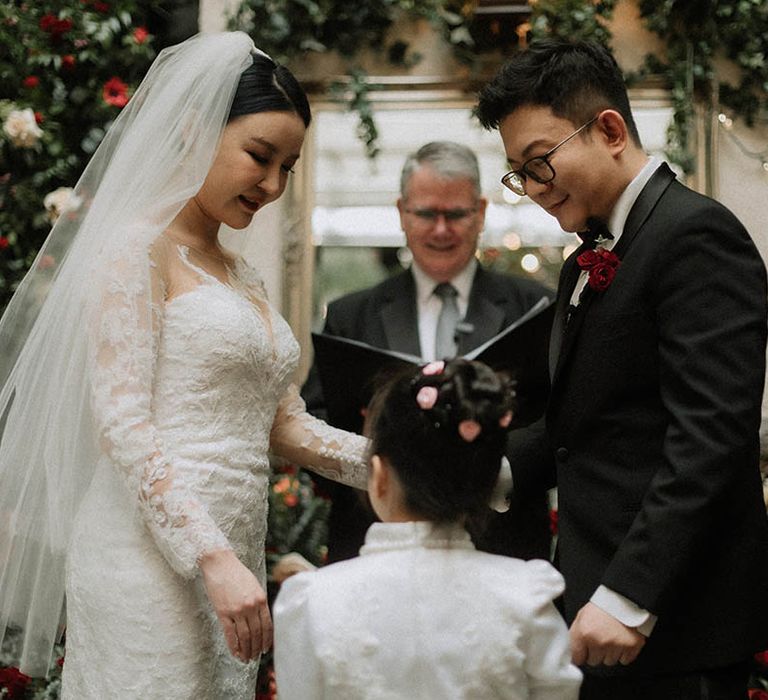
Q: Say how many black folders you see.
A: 1